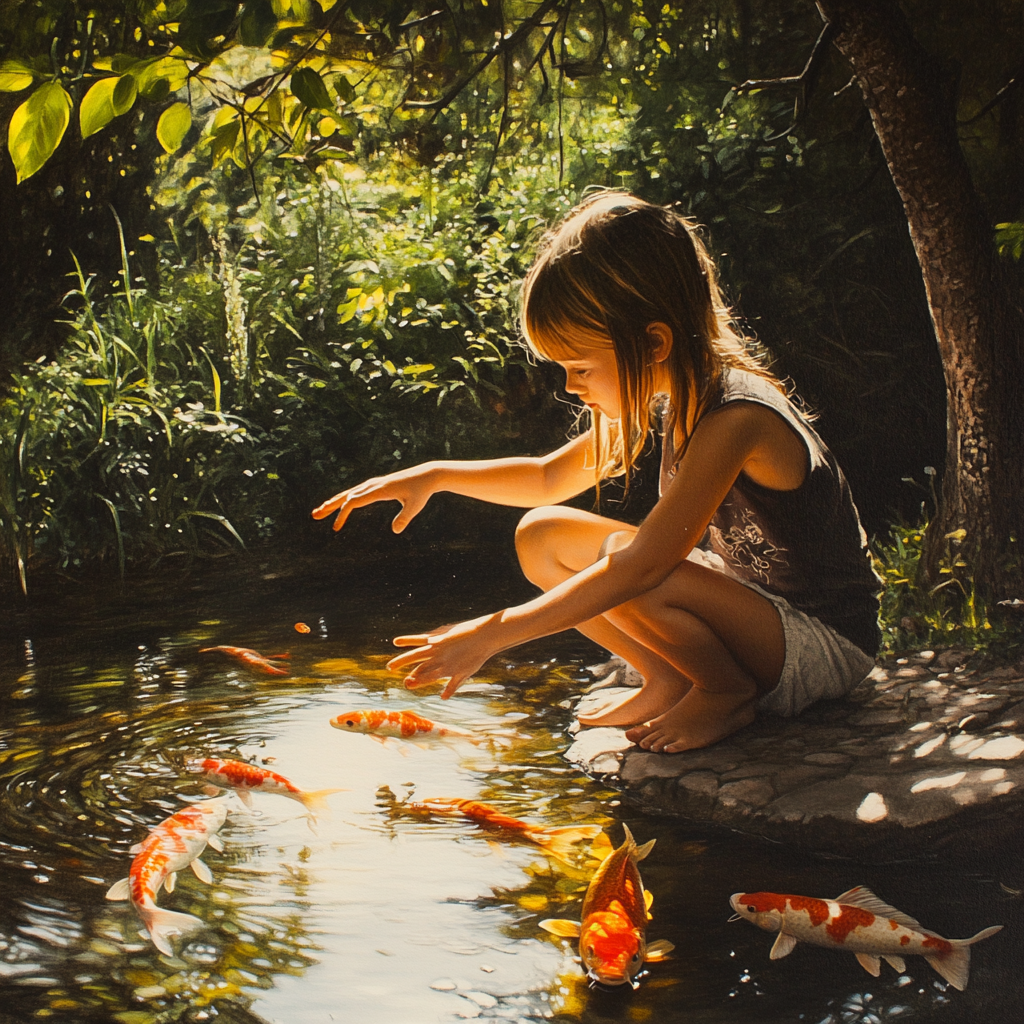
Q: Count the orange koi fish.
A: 7